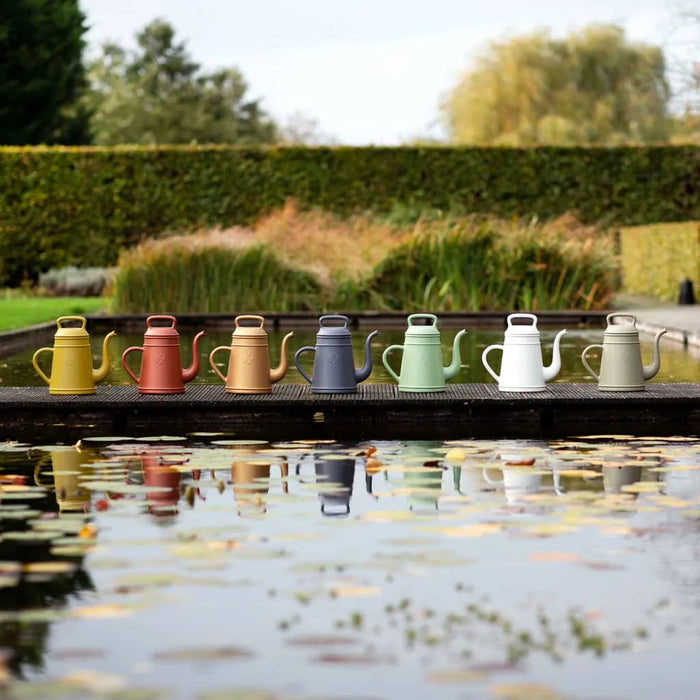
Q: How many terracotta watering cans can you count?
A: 1